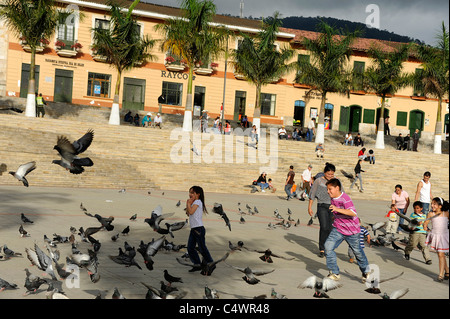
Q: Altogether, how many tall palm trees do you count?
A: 7